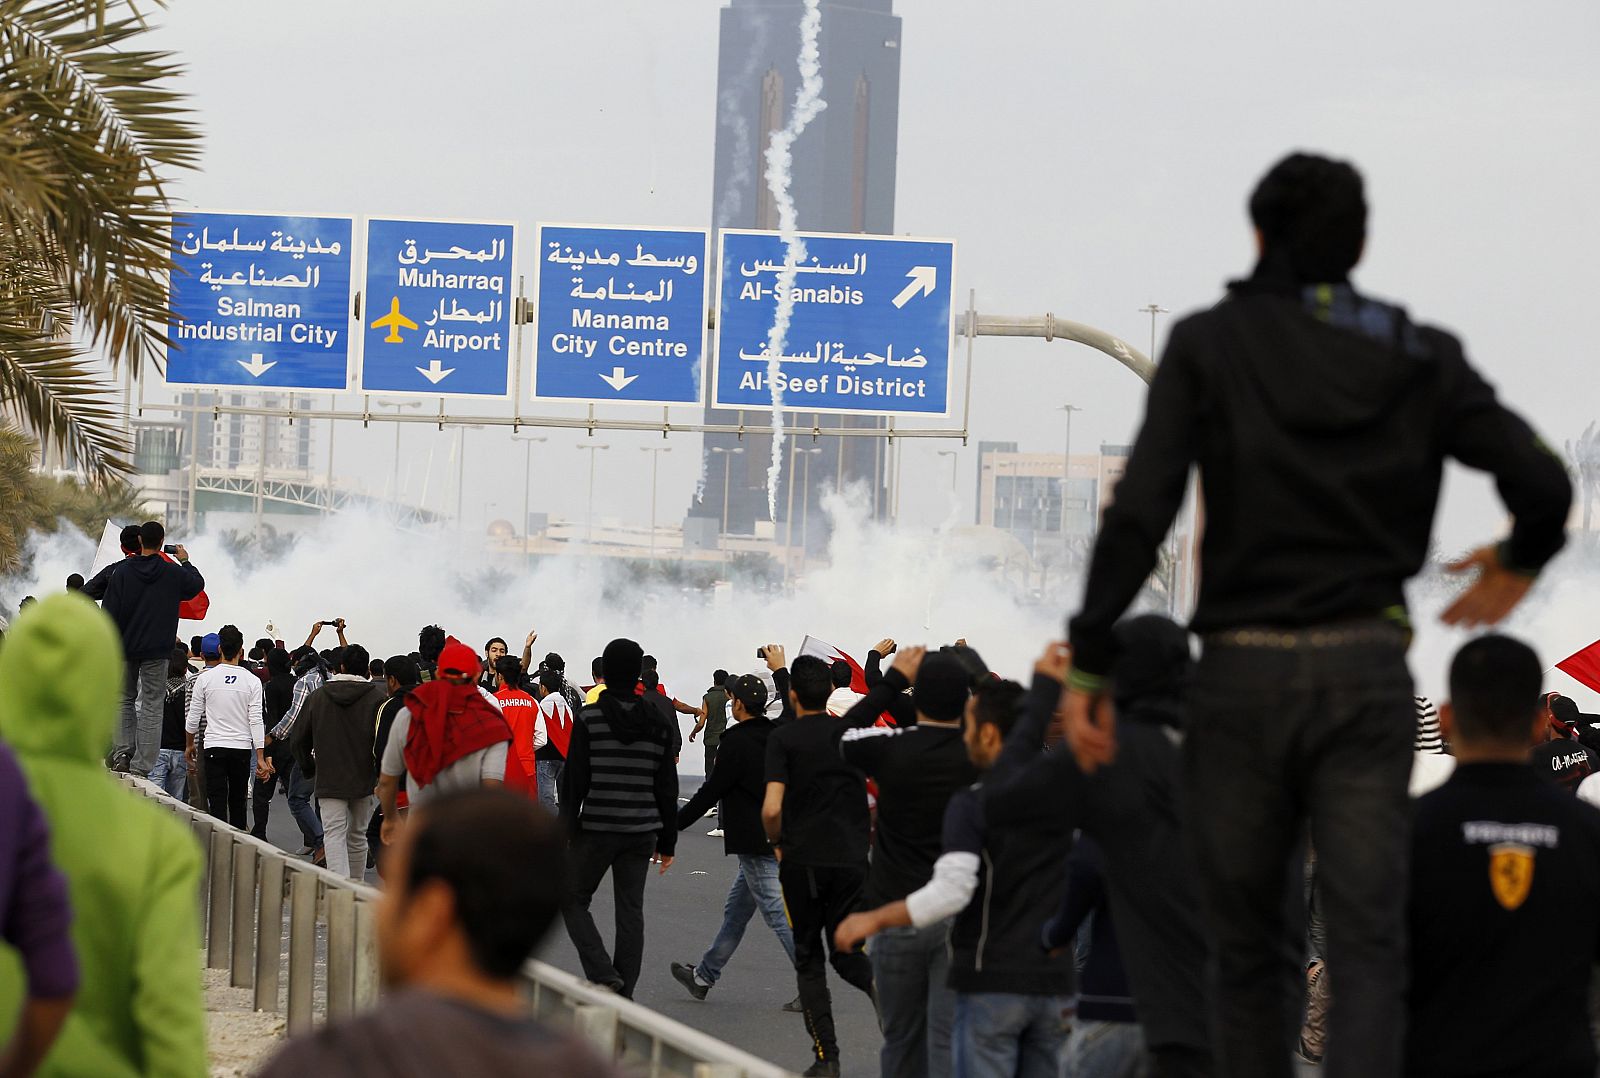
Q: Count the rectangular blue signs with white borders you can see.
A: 4